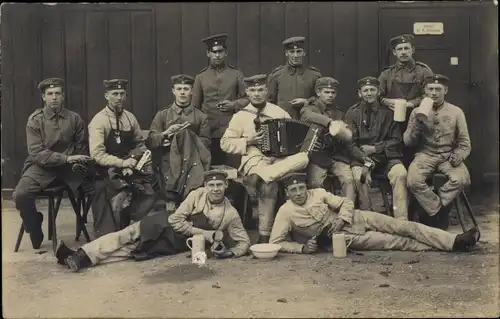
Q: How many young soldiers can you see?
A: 12